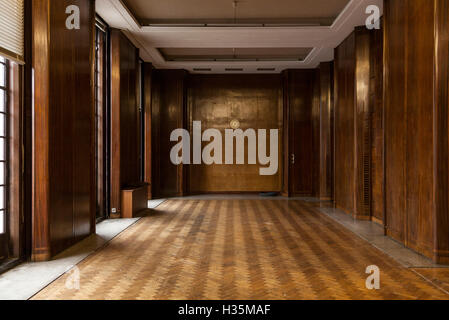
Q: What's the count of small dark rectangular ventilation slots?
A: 3